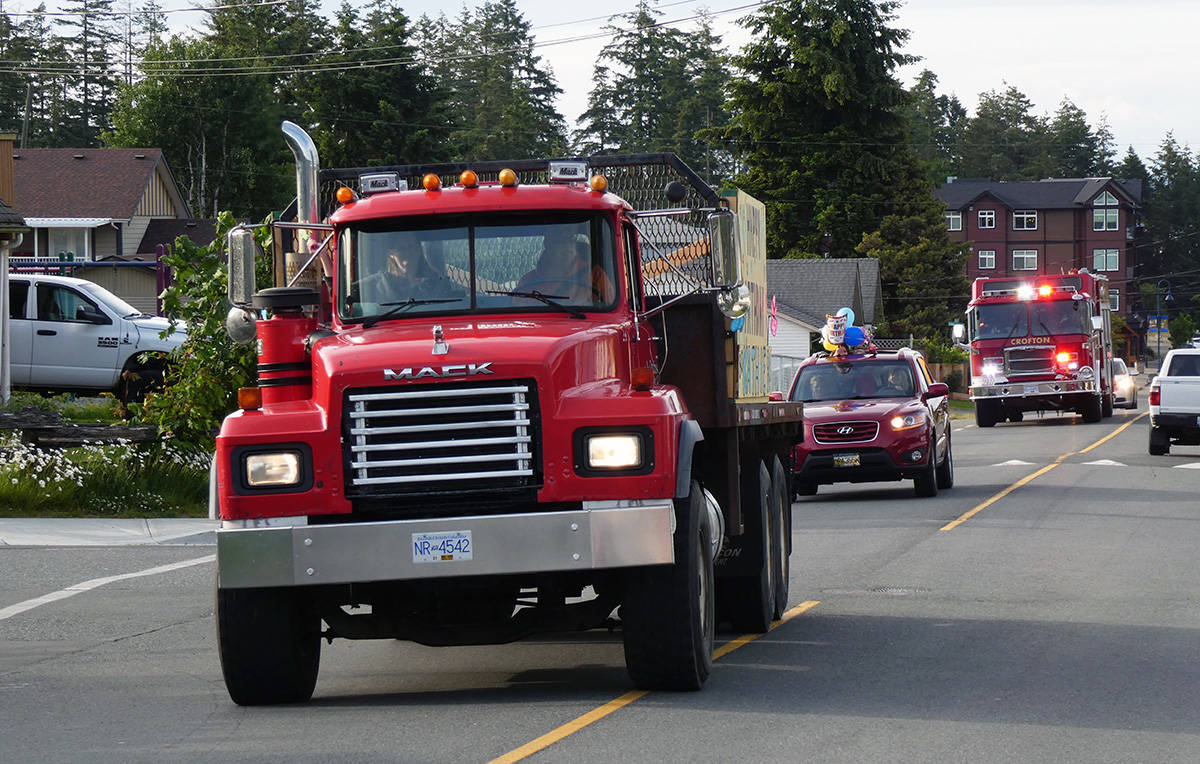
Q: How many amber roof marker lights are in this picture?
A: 5